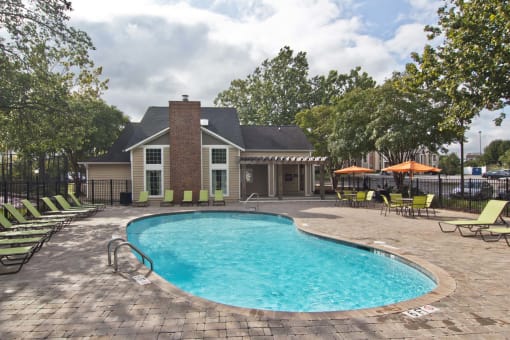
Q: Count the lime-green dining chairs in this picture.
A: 8